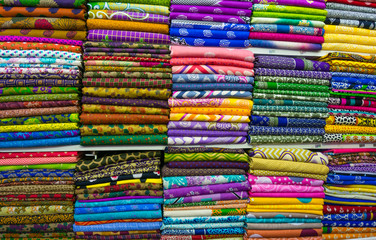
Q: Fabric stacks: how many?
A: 15